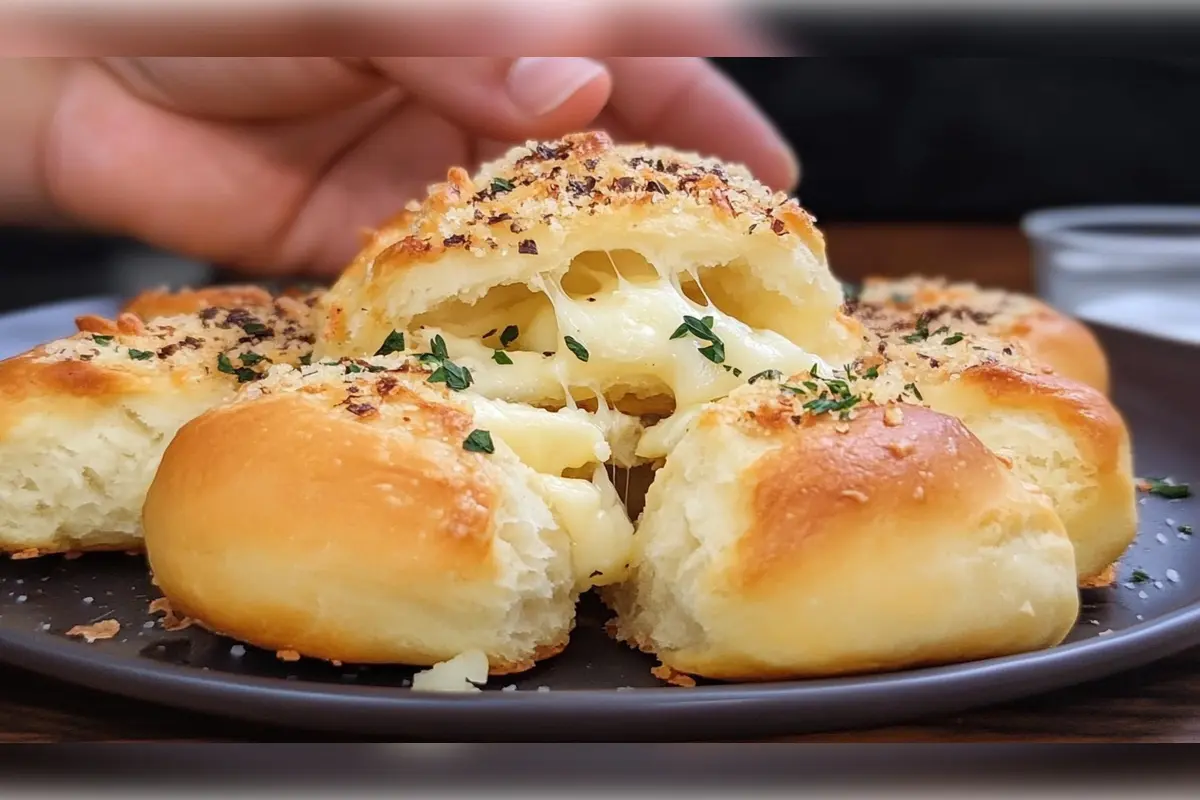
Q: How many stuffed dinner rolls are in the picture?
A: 7